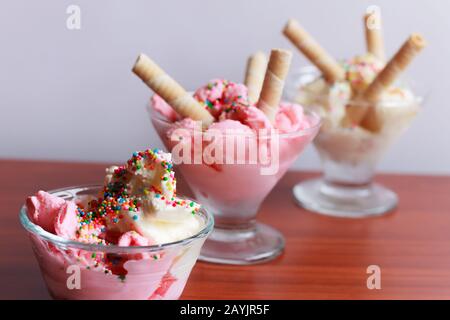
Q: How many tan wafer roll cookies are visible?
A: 6